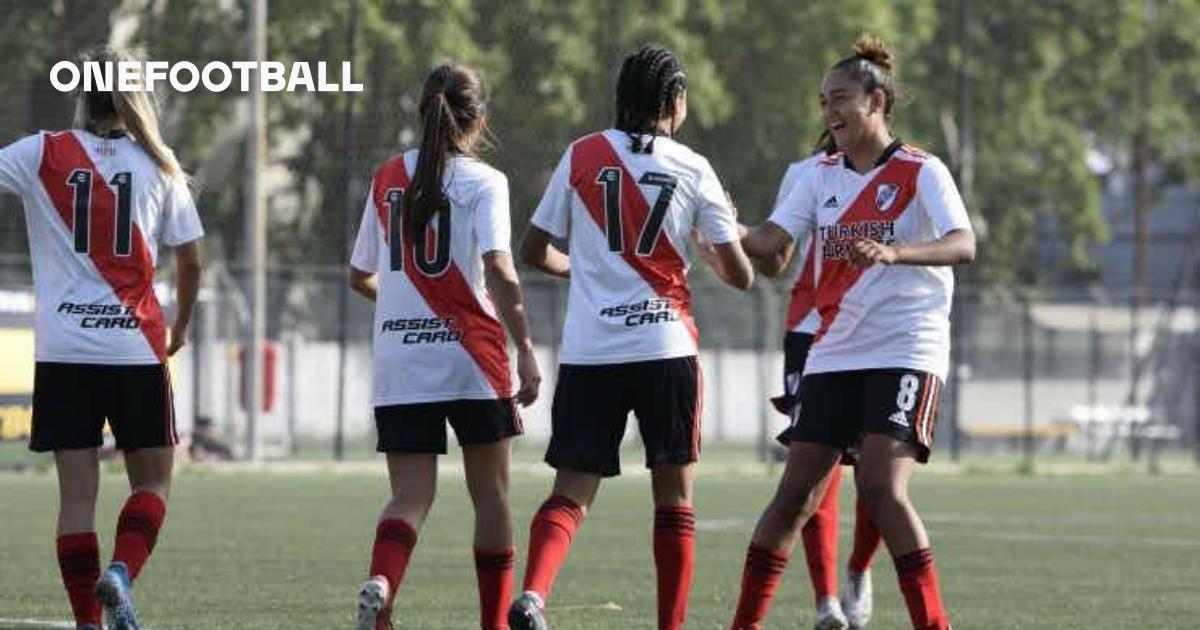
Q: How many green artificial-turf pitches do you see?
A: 1